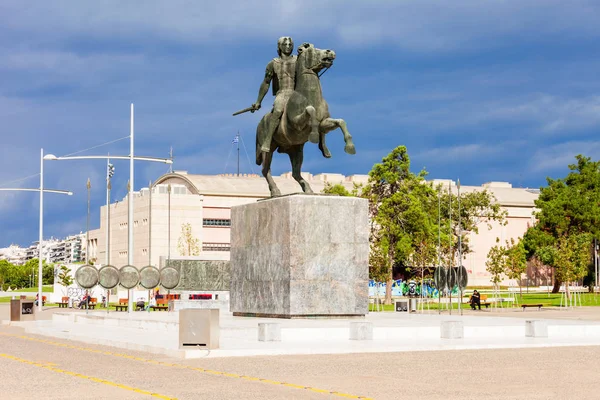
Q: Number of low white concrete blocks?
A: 4